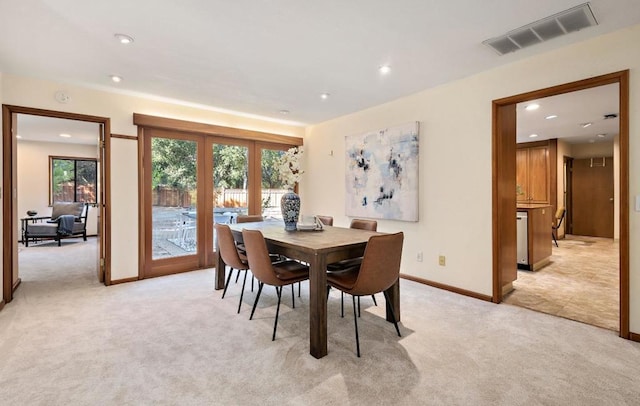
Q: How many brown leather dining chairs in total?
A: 6